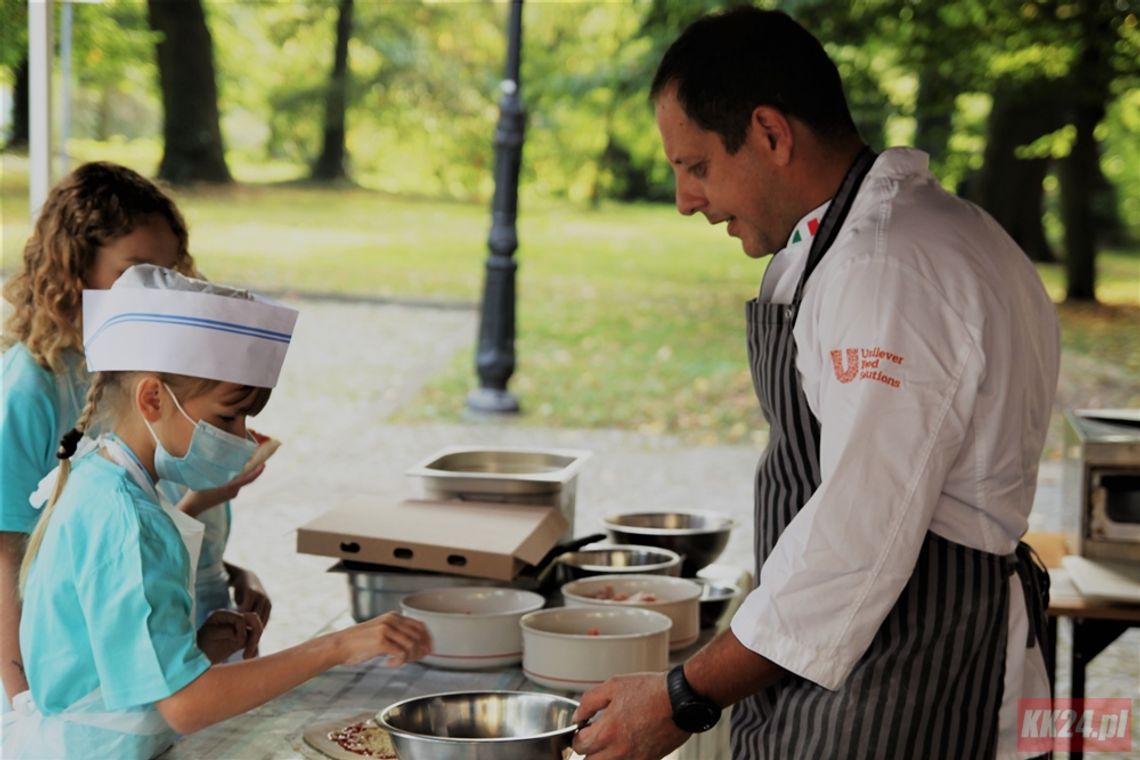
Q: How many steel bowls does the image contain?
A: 4